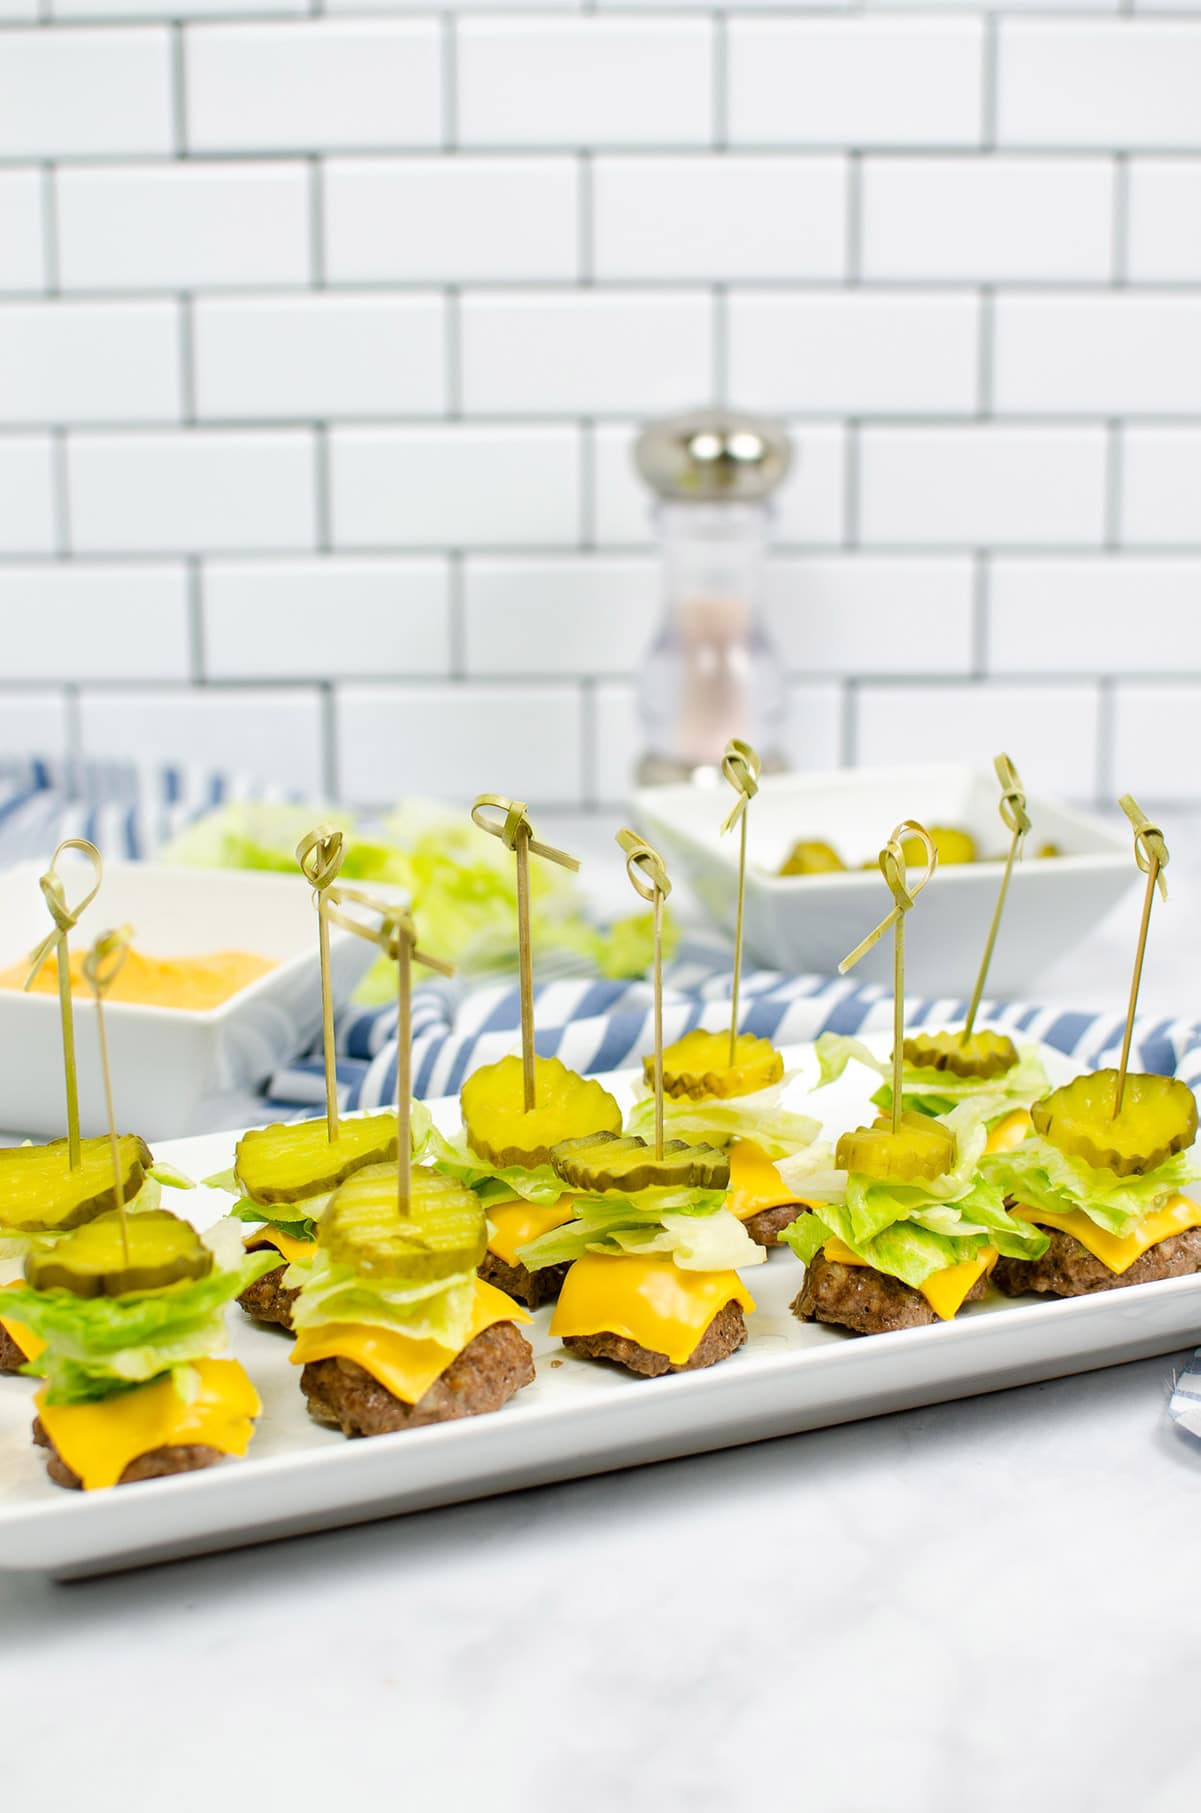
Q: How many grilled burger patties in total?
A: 10